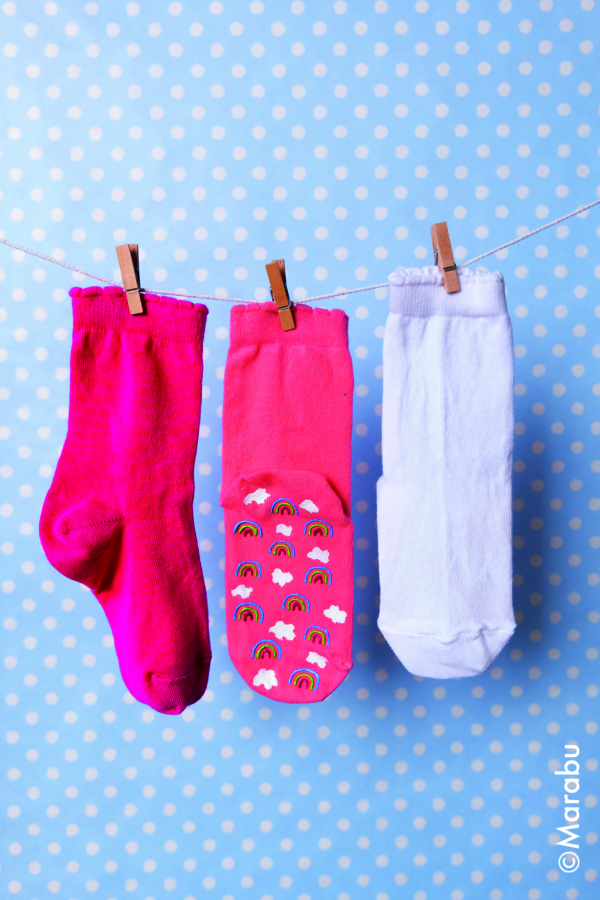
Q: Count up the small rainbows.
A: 11